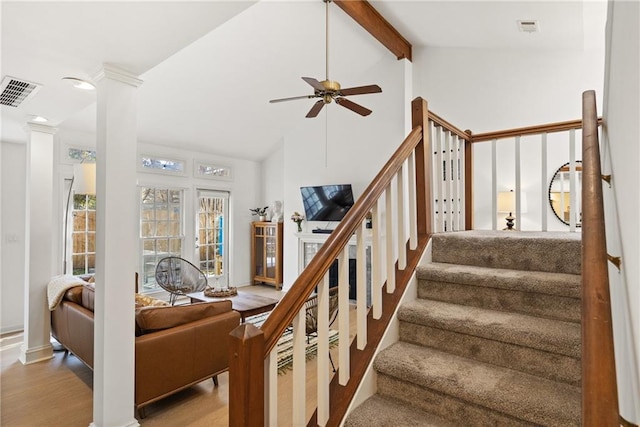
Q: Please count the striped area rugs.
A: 1